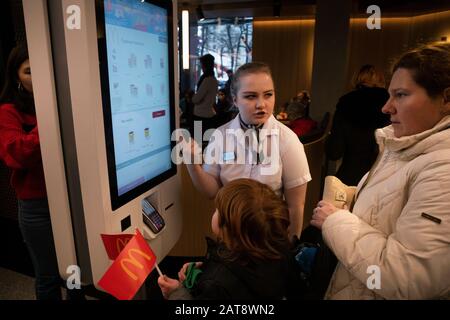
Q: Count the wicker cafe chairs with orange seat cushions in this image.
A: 0